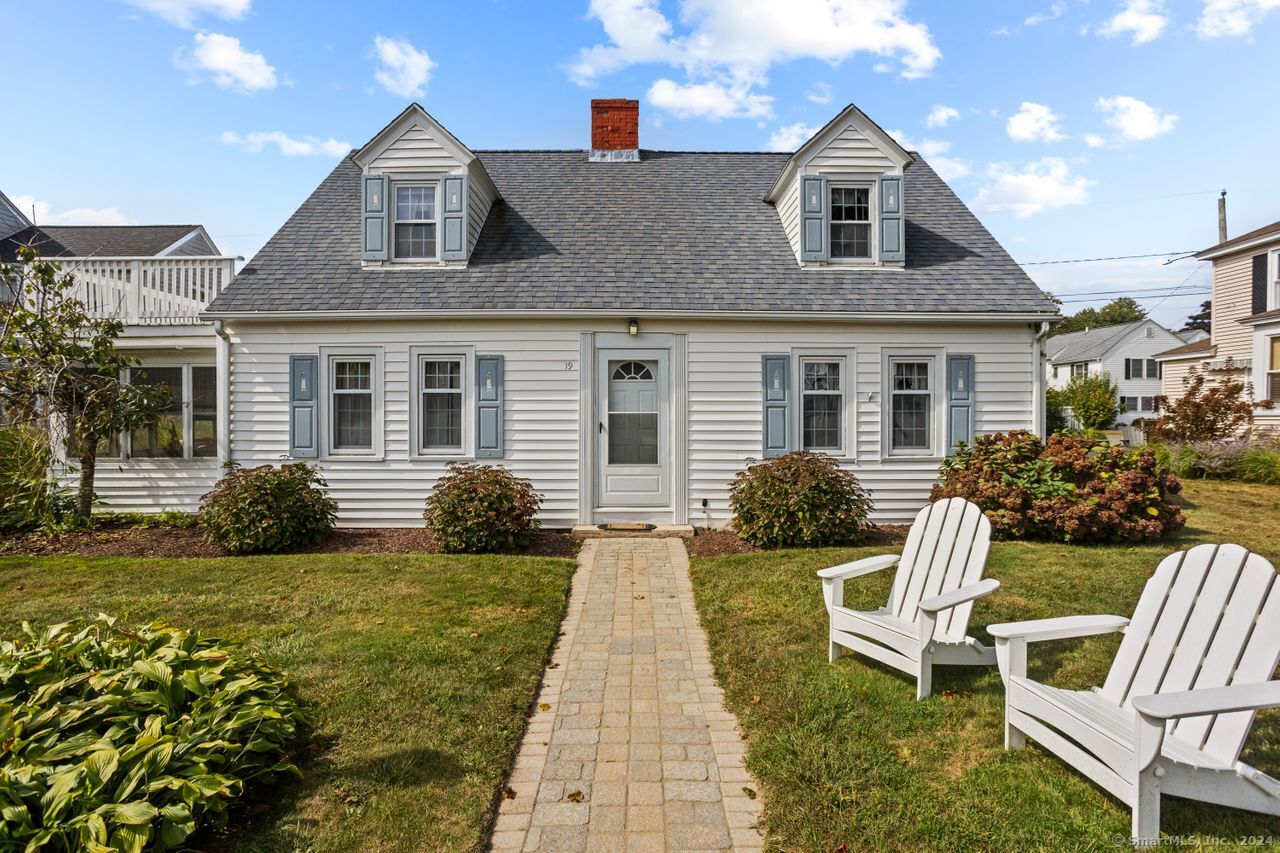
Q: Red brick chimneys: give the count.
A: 1